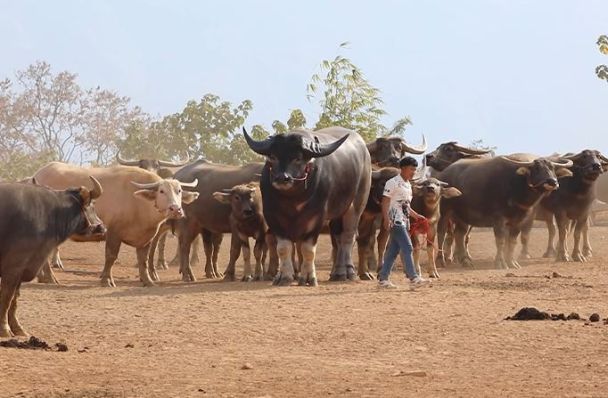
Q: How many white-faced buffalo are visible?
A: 1